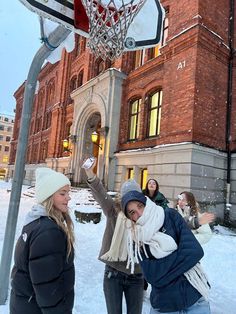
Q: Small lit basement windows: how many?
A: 2